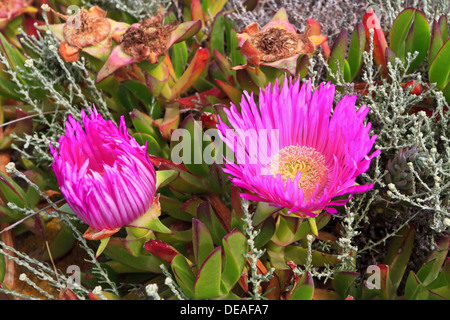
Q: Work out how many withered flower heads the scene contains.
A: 3